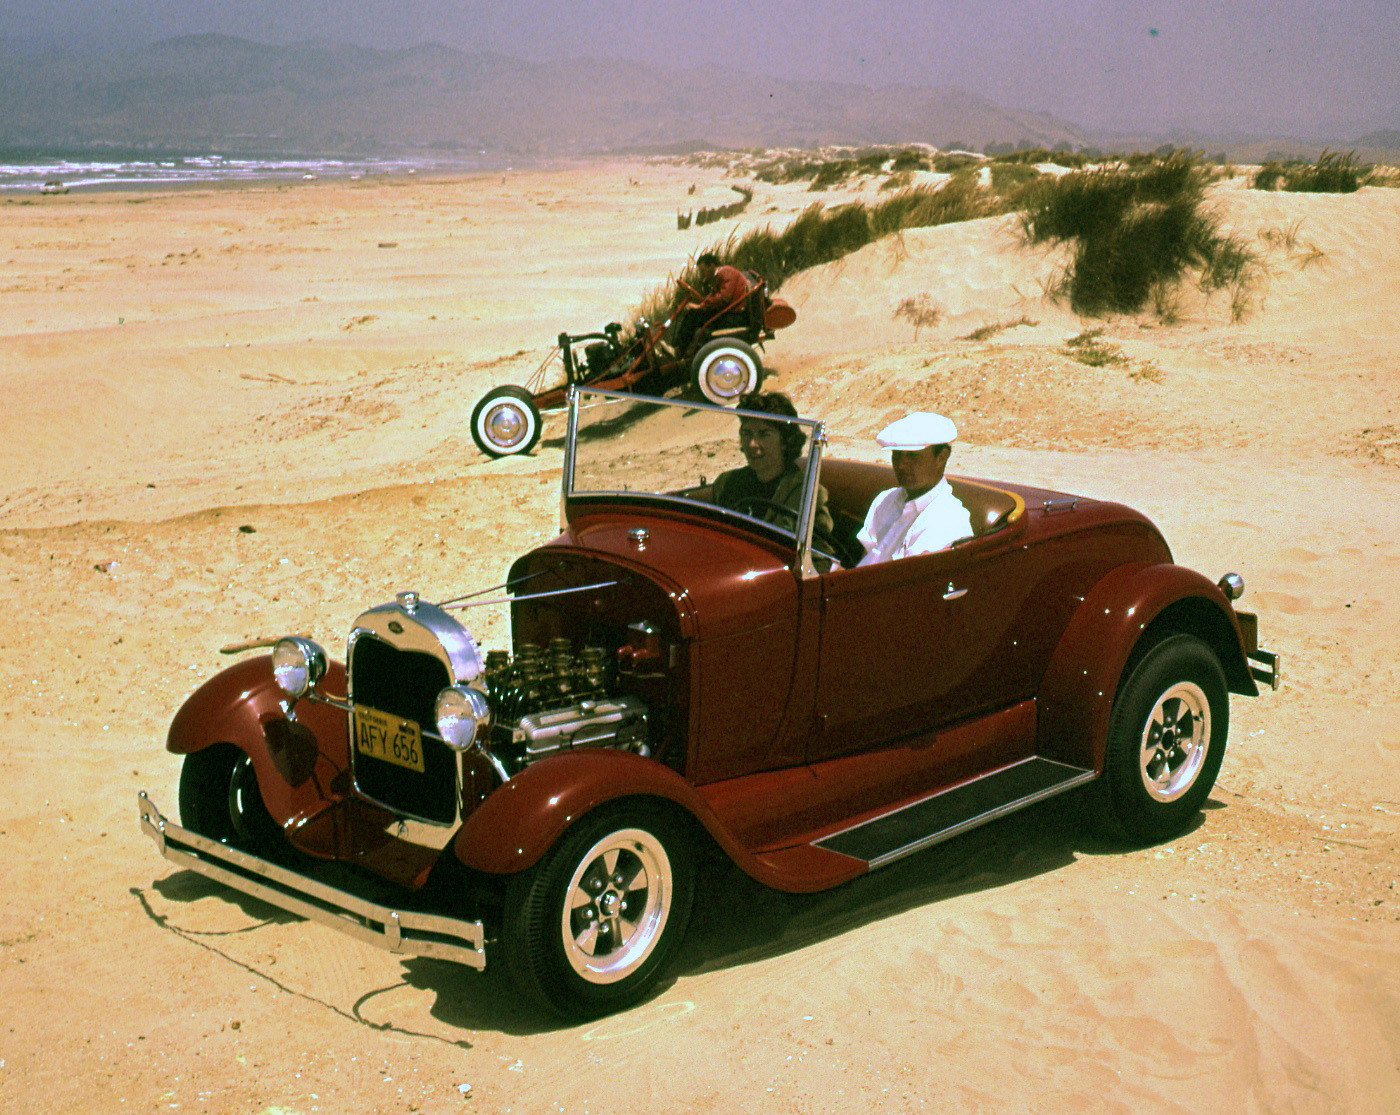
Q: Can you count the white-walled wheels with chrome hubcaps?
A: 2